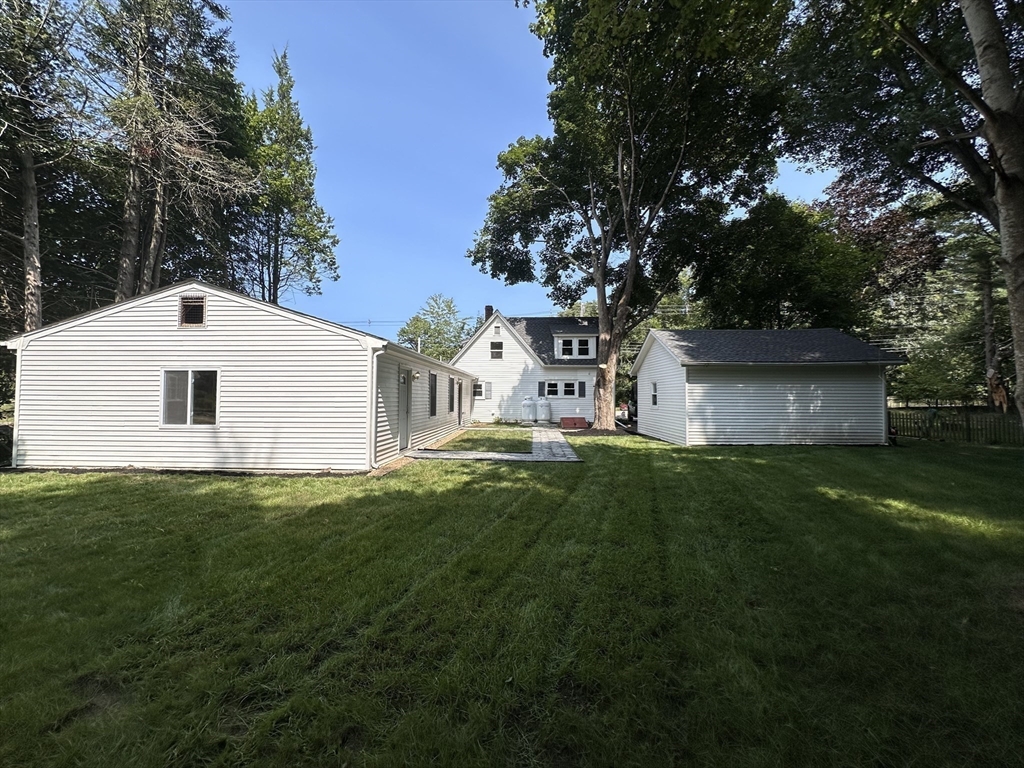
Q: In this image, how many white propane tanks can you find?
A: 2